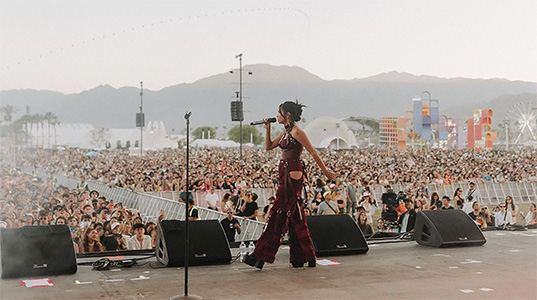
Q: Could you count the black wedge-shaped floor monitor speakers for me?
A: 4